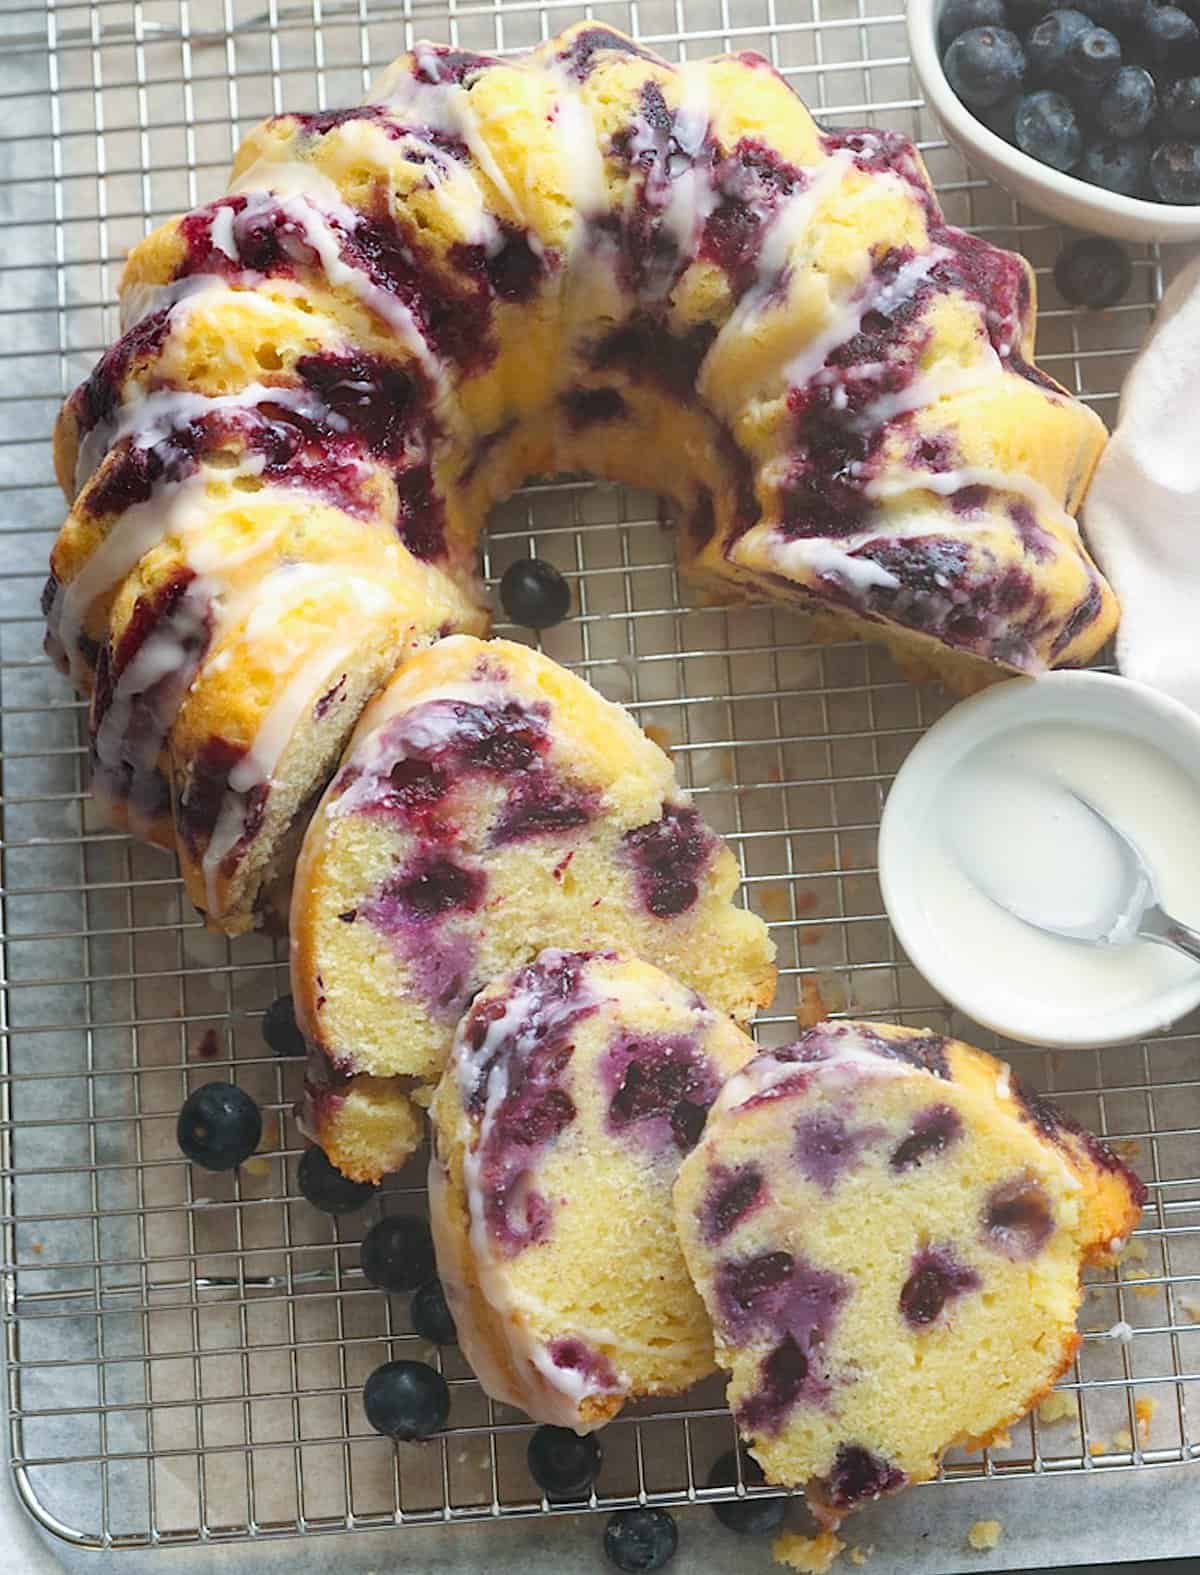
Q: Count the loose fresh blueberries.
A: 11